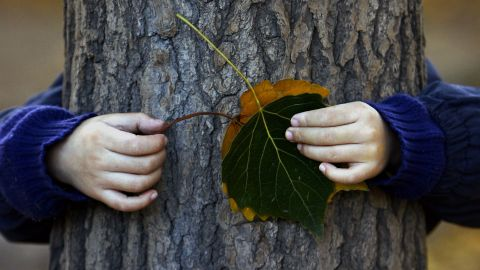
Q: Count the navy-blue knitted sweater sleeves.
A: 2